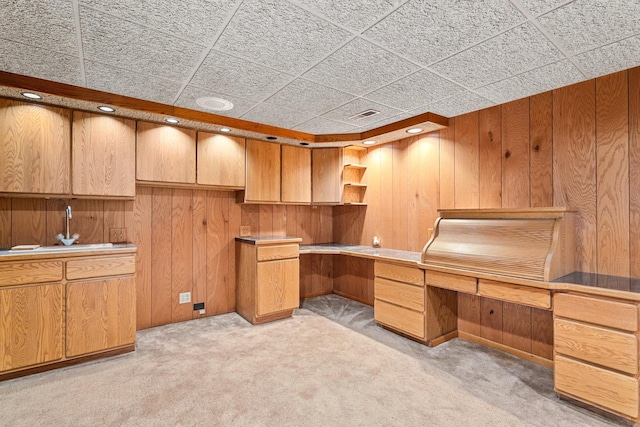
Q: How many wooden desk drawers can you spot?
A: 8